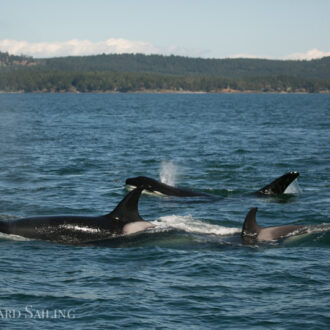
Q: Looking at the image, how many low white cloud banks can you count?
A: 2